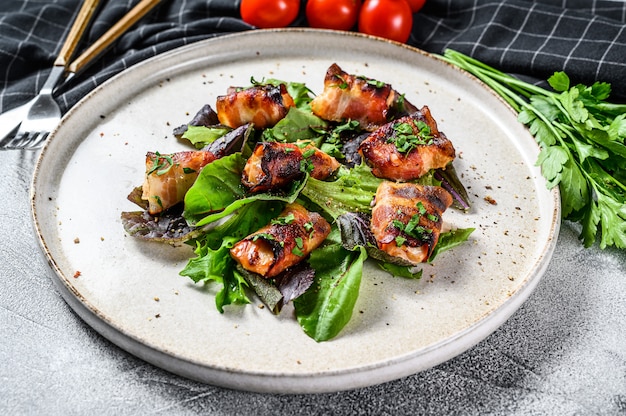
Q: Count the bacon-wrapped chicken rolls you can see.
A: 7